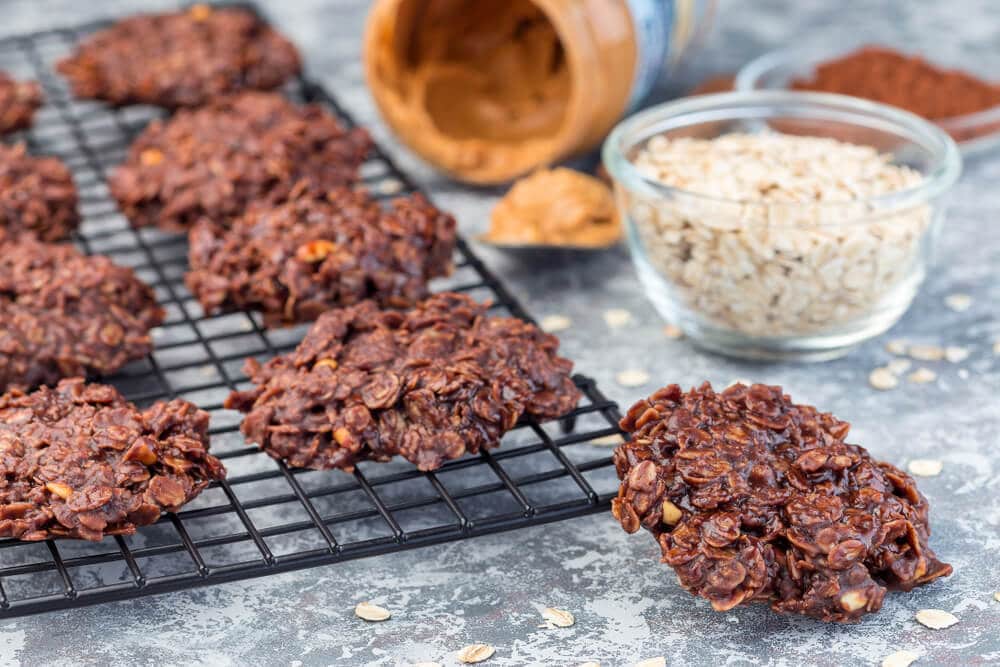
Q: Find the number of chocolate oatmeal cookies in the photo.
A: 9